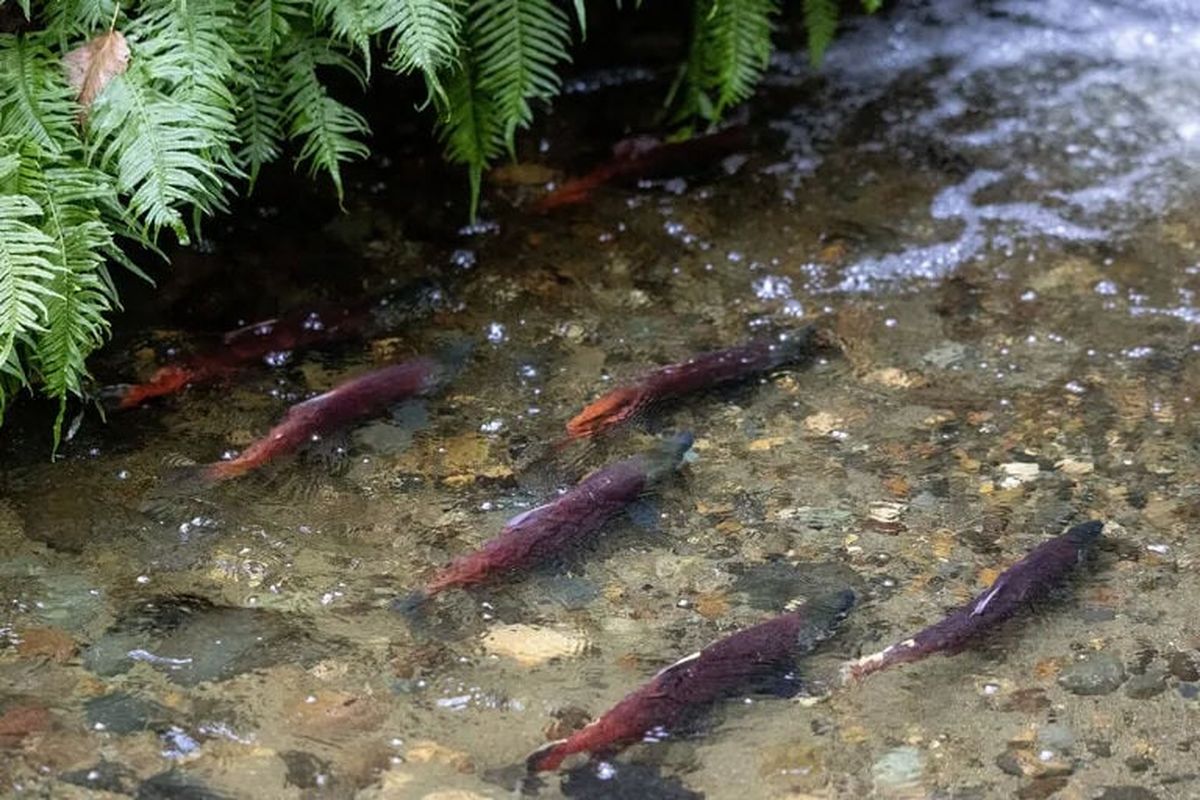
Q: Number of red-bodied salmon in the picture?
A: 7